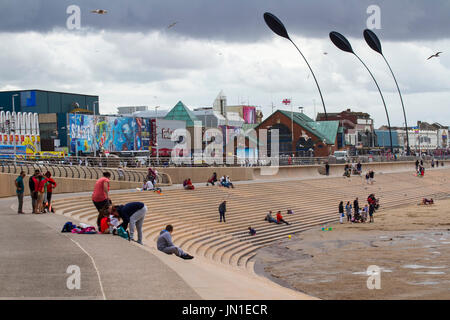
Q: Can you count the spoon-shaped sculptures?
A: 3